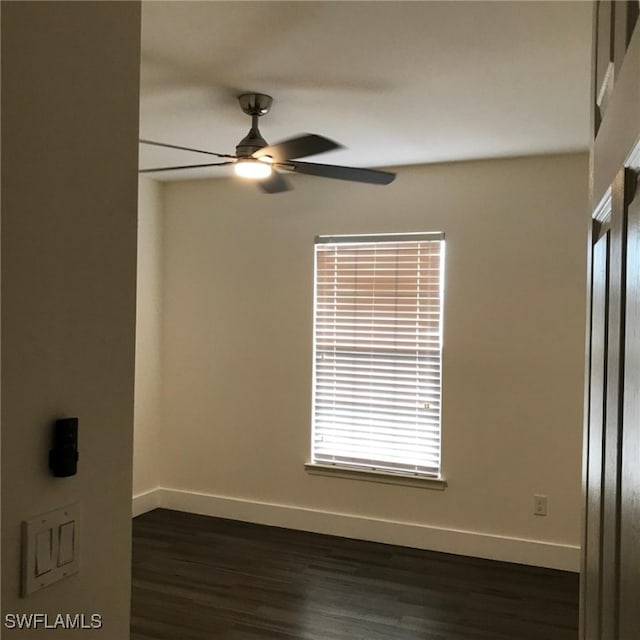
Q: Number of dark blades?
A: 5